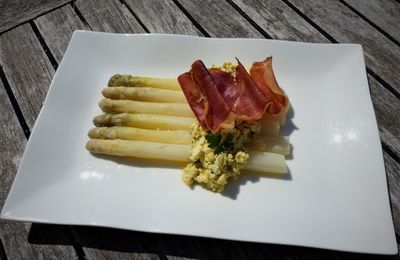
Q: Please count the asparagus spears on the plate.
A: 6